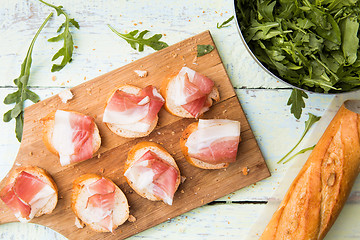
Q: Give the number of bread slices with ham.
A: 7